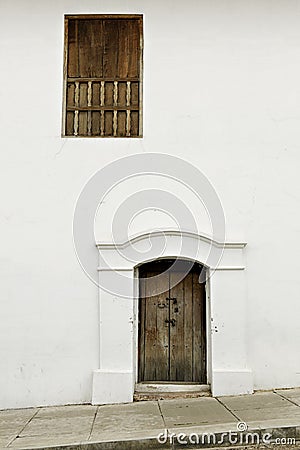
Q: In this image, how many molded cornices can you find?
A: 1